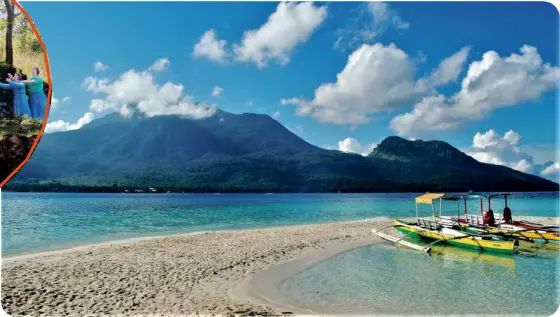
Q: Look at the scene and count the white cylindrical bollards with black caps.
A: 0